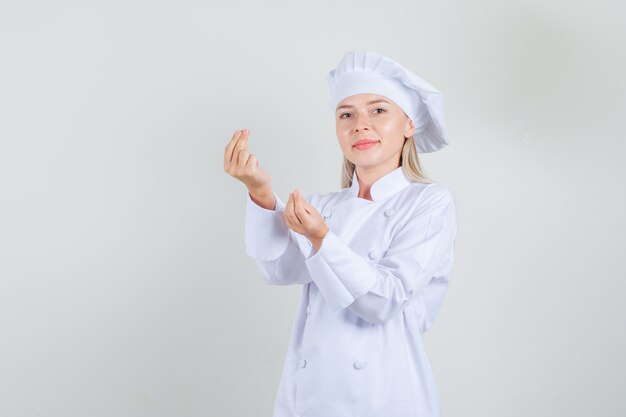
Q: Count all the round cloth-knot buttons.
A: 6